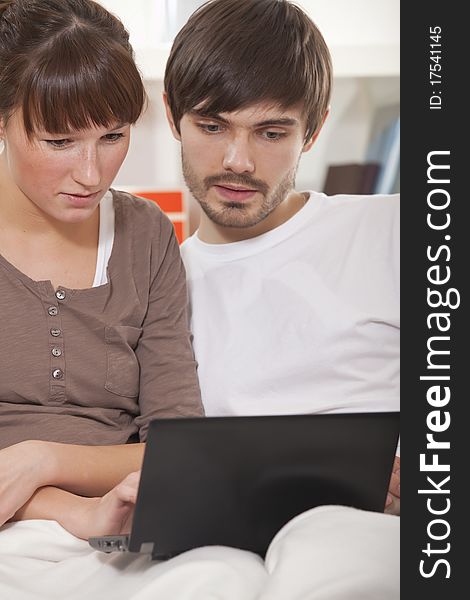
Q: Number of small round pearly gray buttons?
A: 5